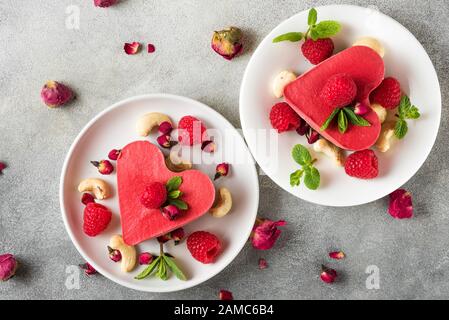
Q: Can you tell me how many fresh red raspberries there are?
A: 9